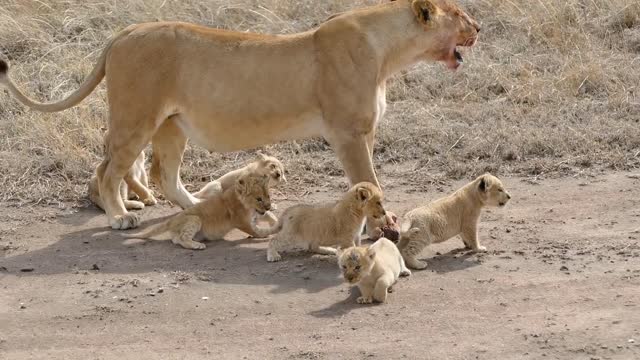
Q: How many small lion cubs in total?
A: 6